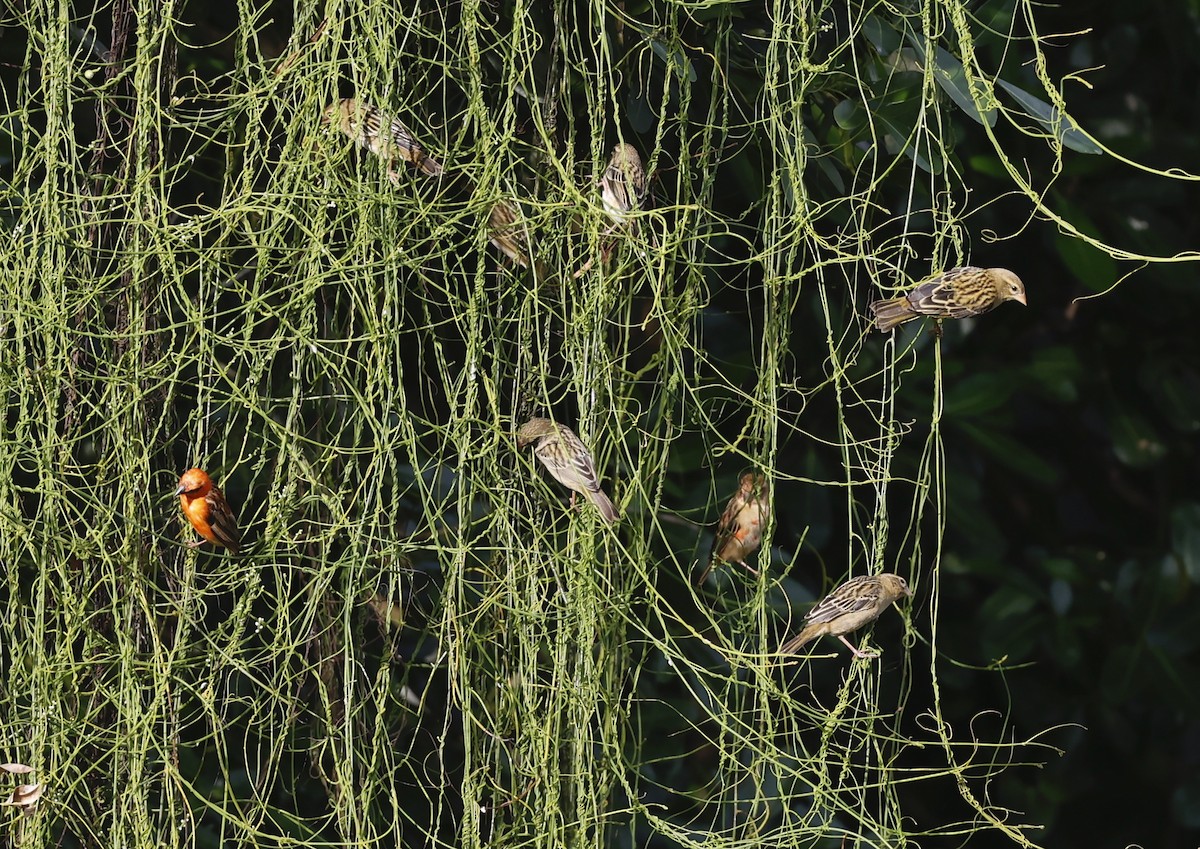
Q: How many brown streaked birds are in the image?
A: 7